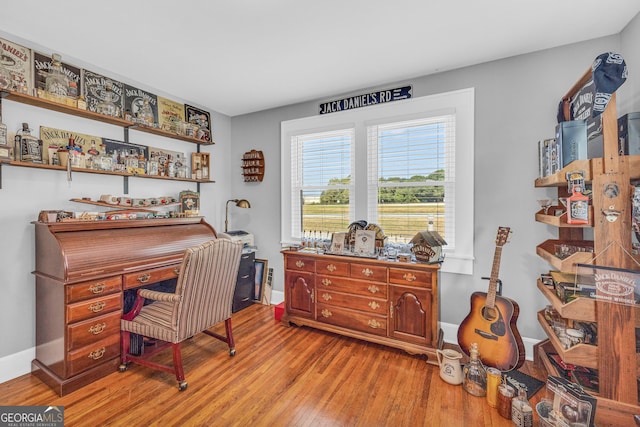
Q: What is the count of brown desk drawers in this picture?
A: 5